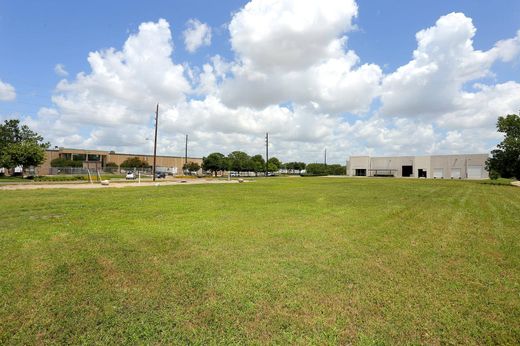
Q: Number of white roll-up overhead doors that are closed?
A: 3